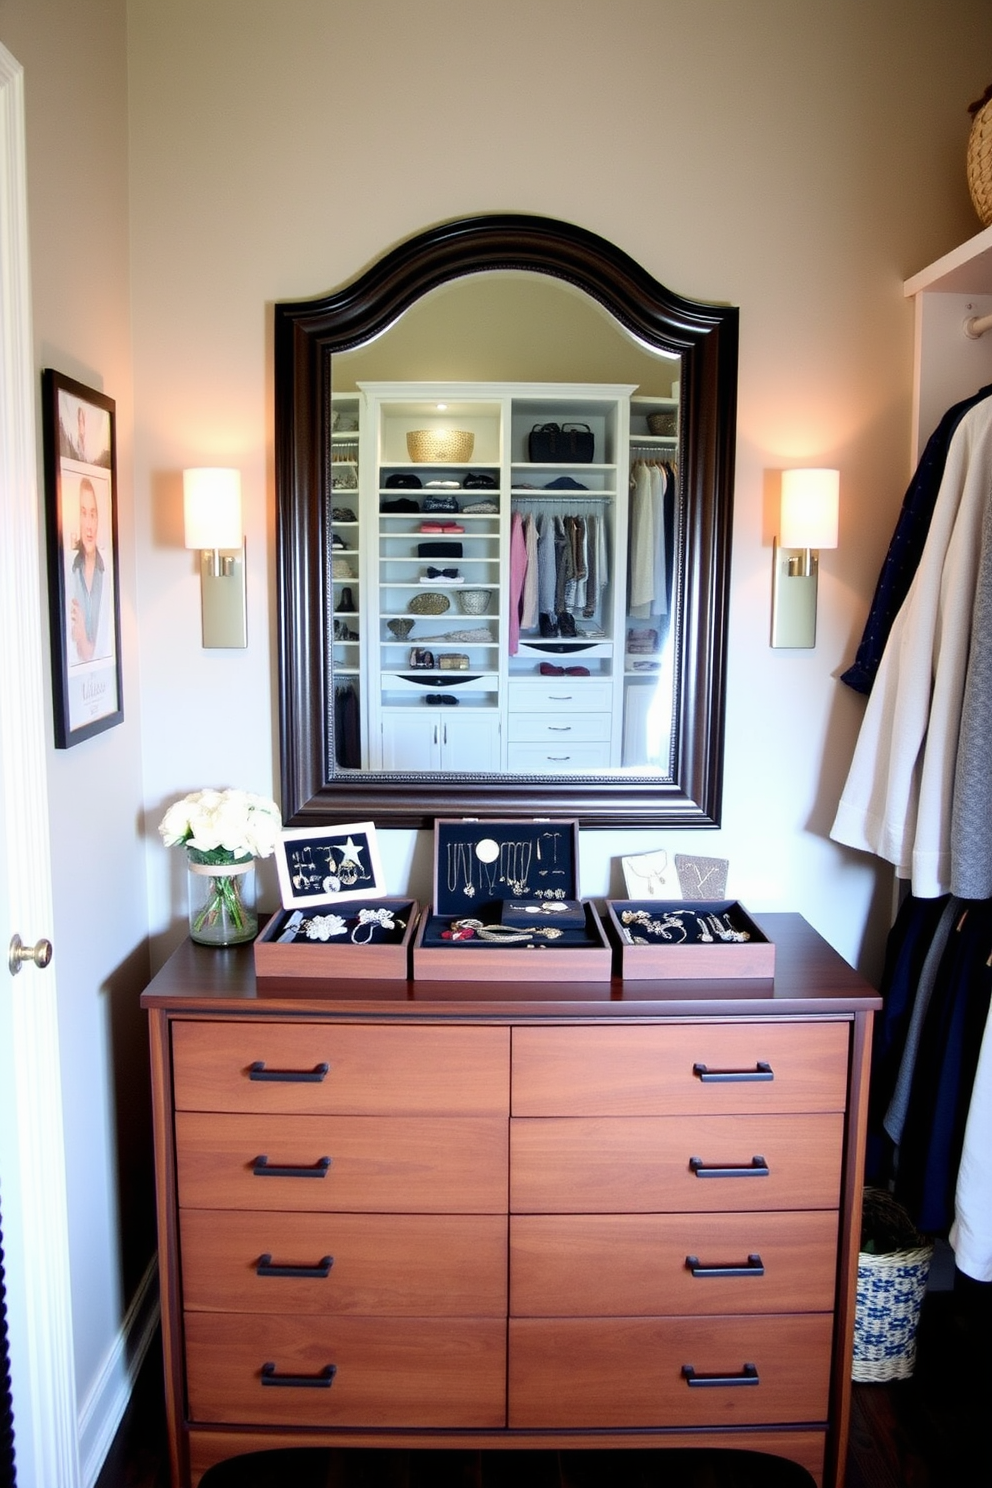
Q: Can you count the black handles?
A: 8